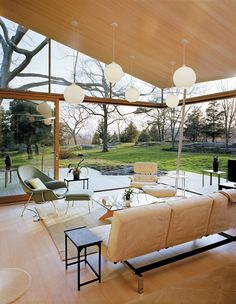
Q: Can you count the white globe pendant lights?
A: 5